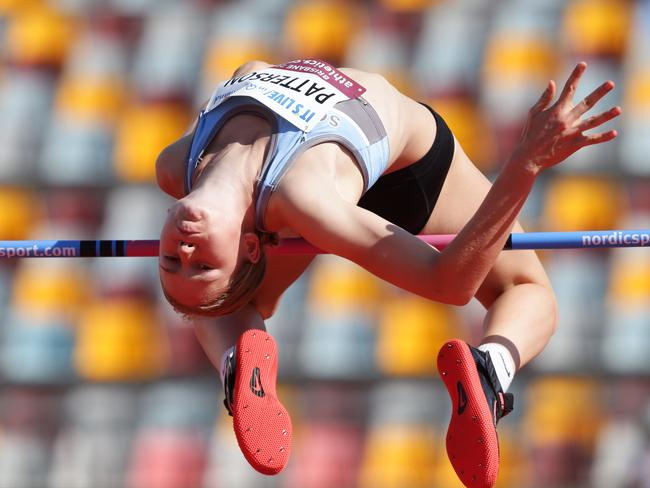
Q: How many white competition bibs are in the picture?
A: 1